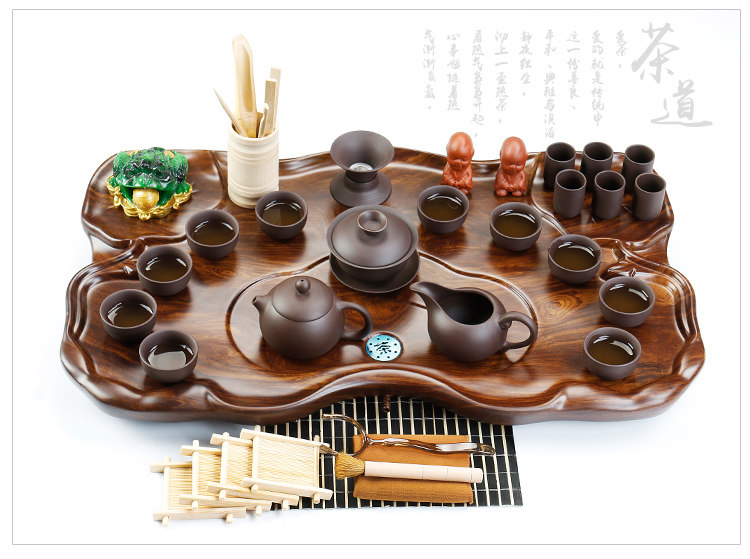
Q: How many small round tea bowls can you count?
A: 10